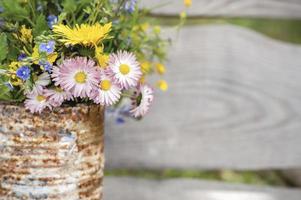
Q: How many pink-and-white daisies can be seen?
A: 6